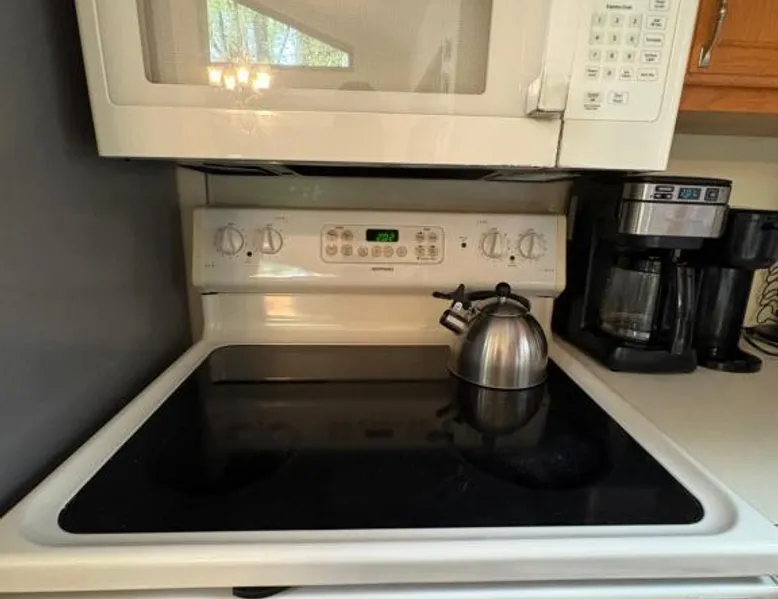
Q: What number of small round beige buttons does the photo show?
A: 12